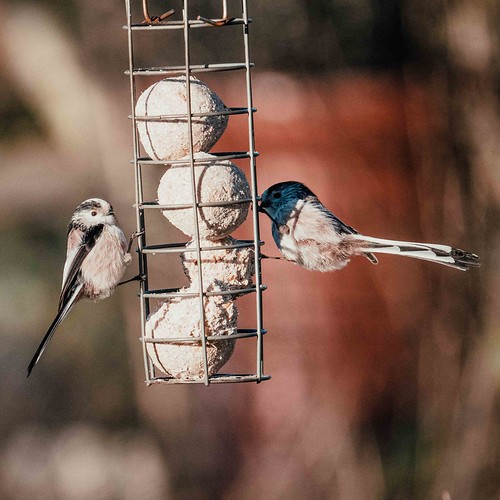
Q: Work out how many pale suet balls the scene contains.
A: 4